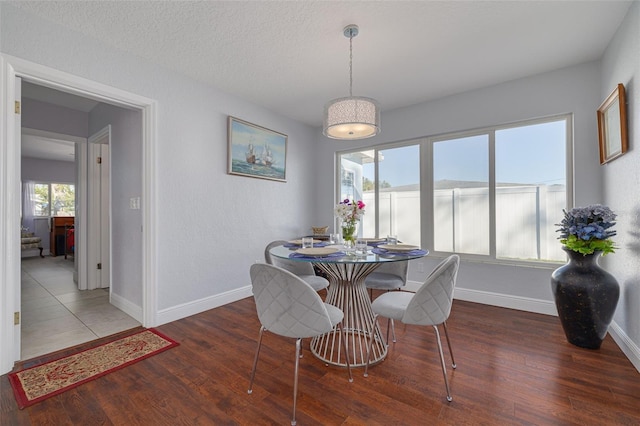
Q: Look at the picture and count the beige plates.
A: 4